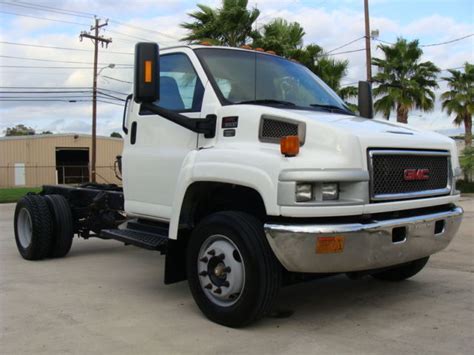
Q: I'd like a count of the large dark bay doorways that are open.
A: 1